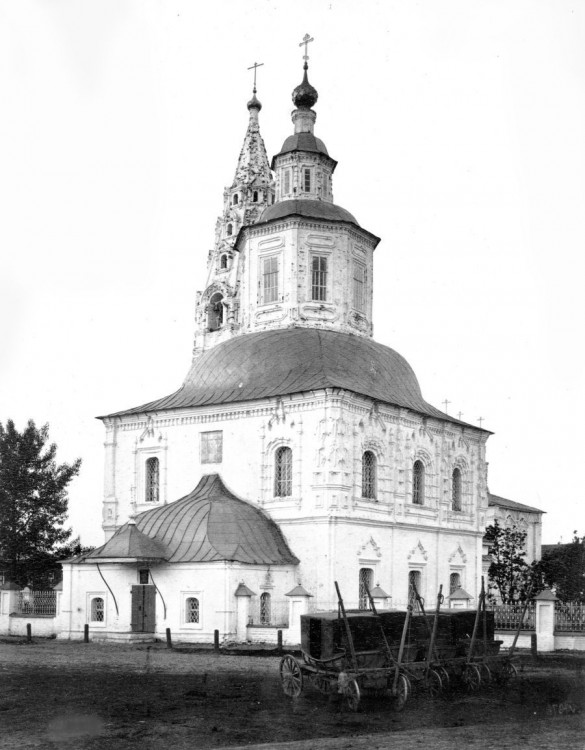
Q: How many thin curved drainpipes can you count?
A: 2